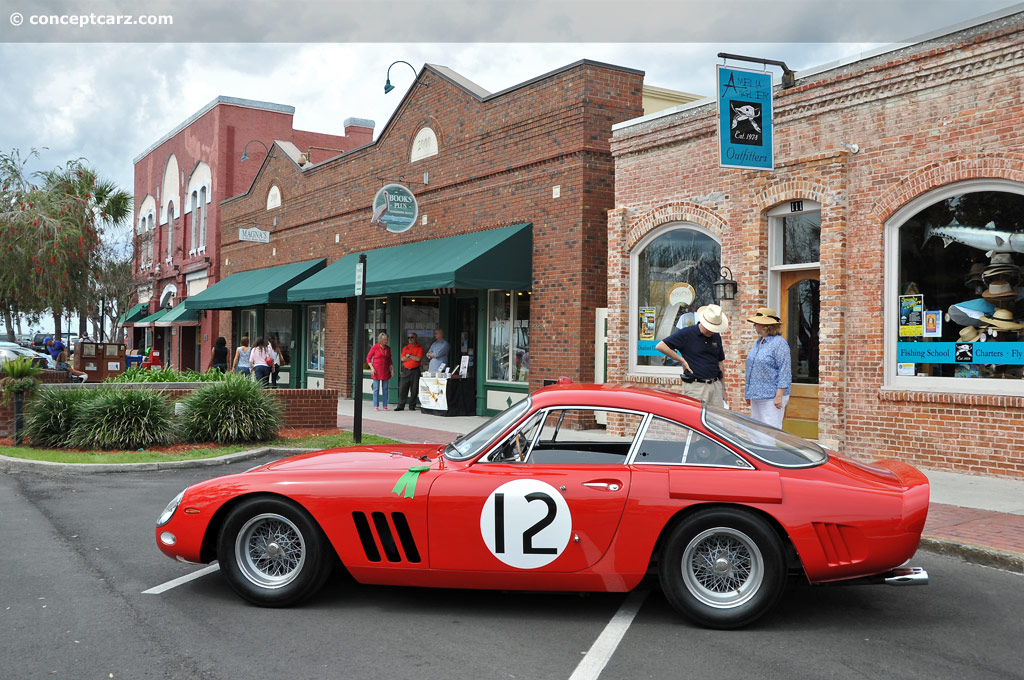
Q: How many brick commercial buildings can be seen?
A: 3